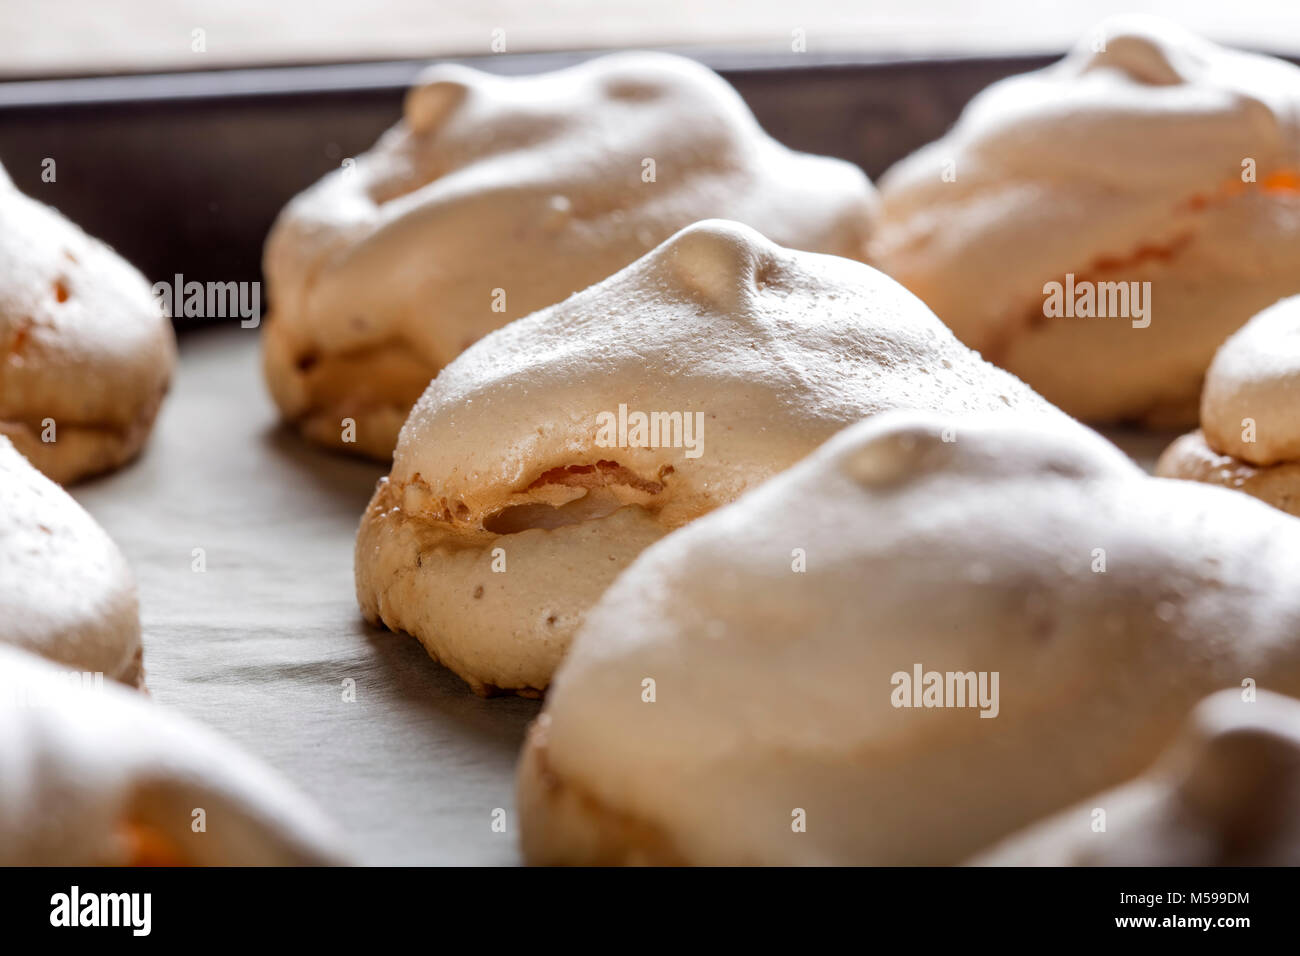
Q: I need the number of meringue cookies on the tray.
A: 9